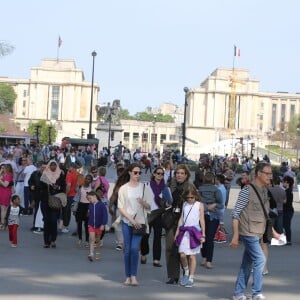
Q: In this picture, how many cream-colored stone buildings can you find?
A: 2